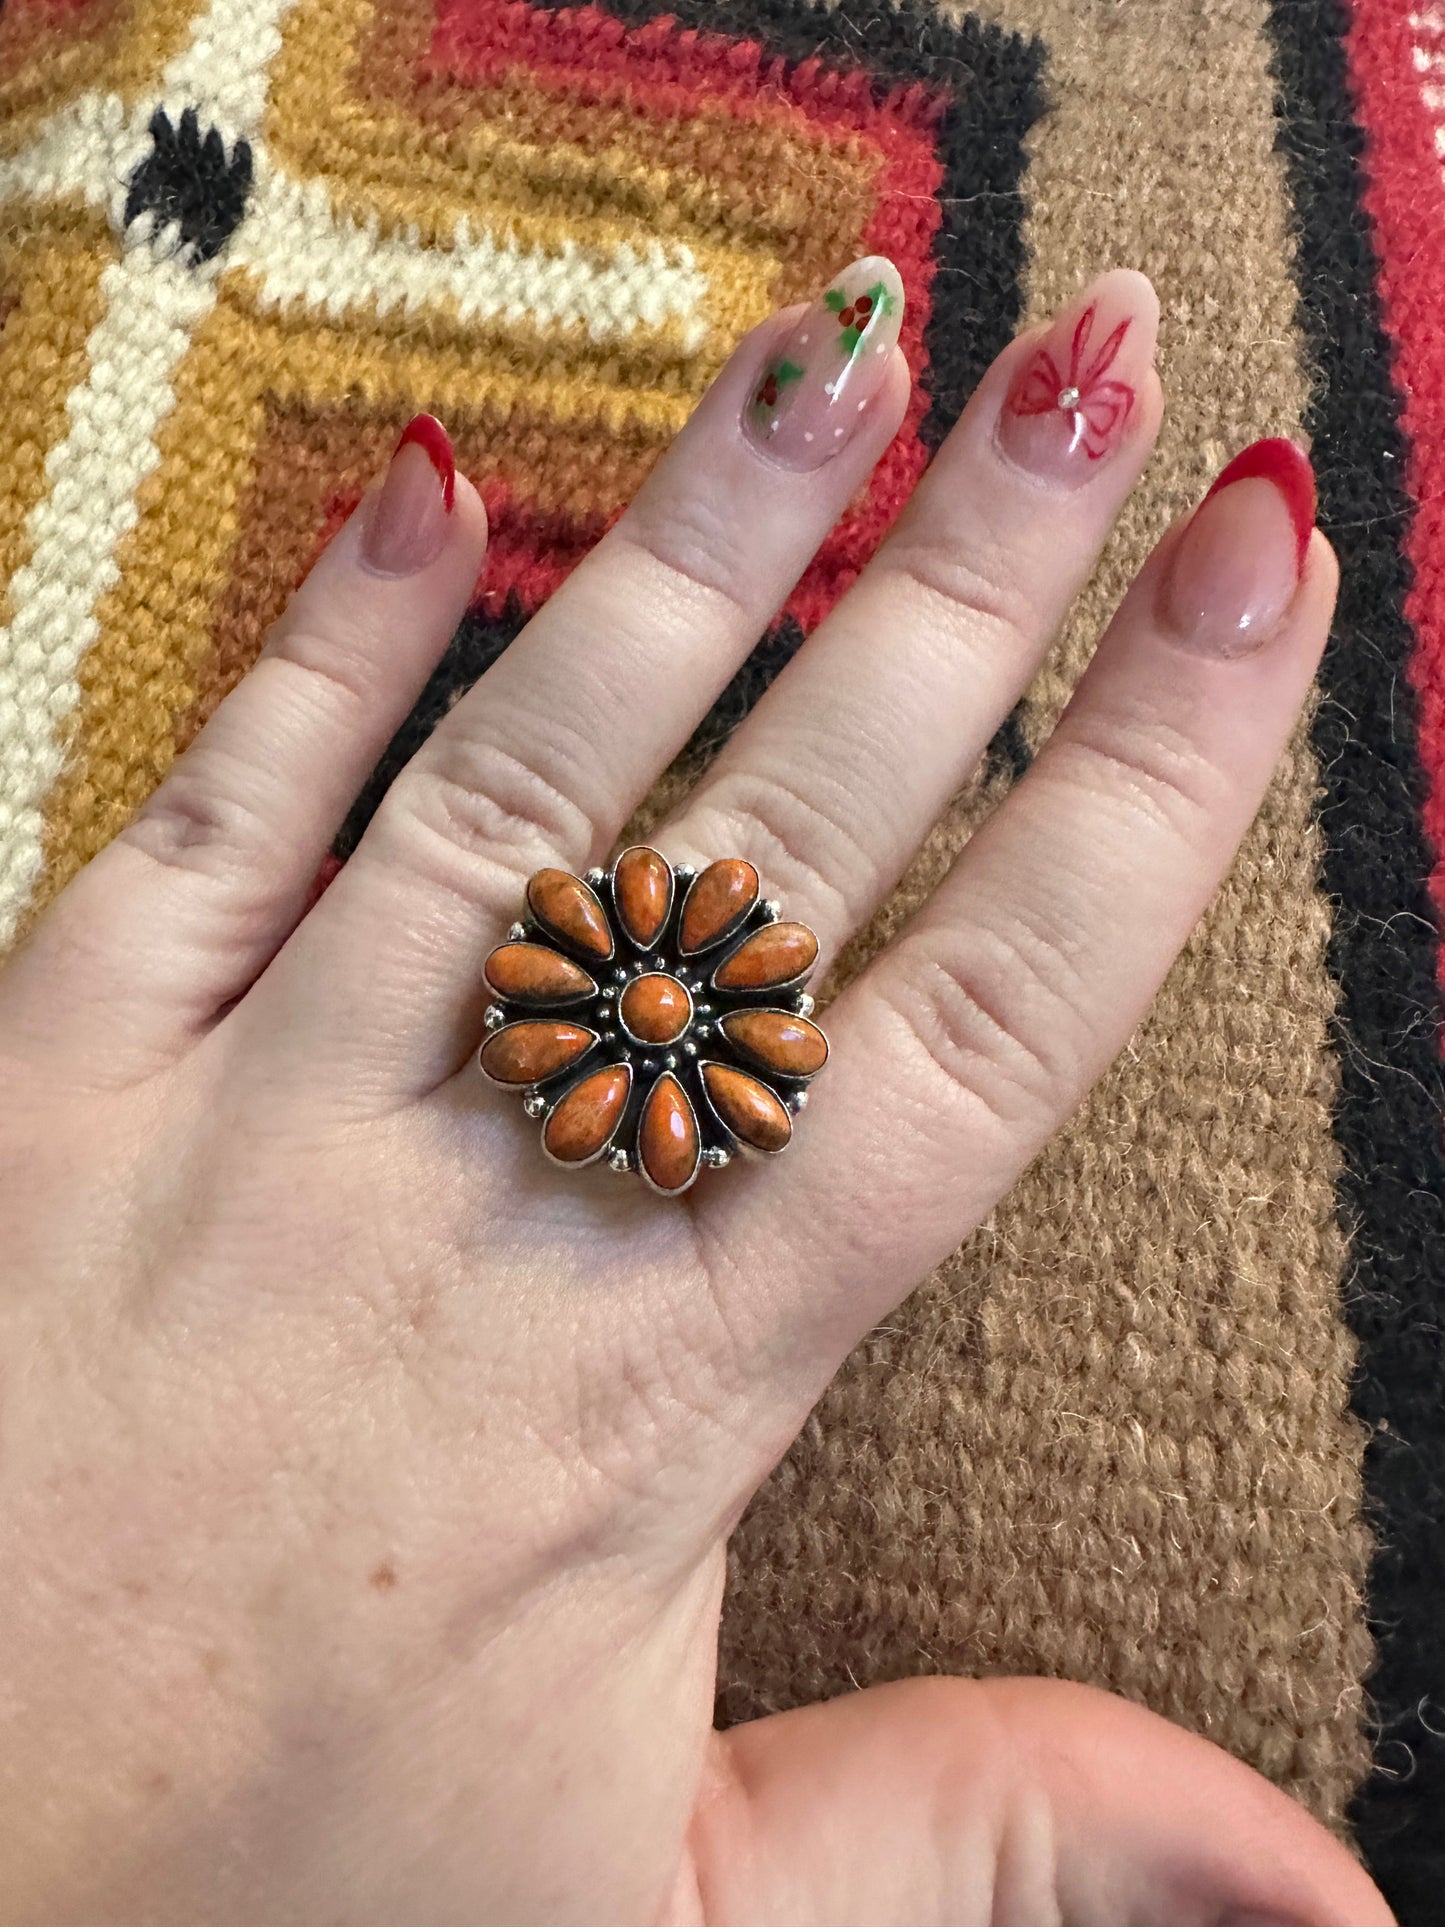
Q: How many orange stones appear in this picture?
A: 11